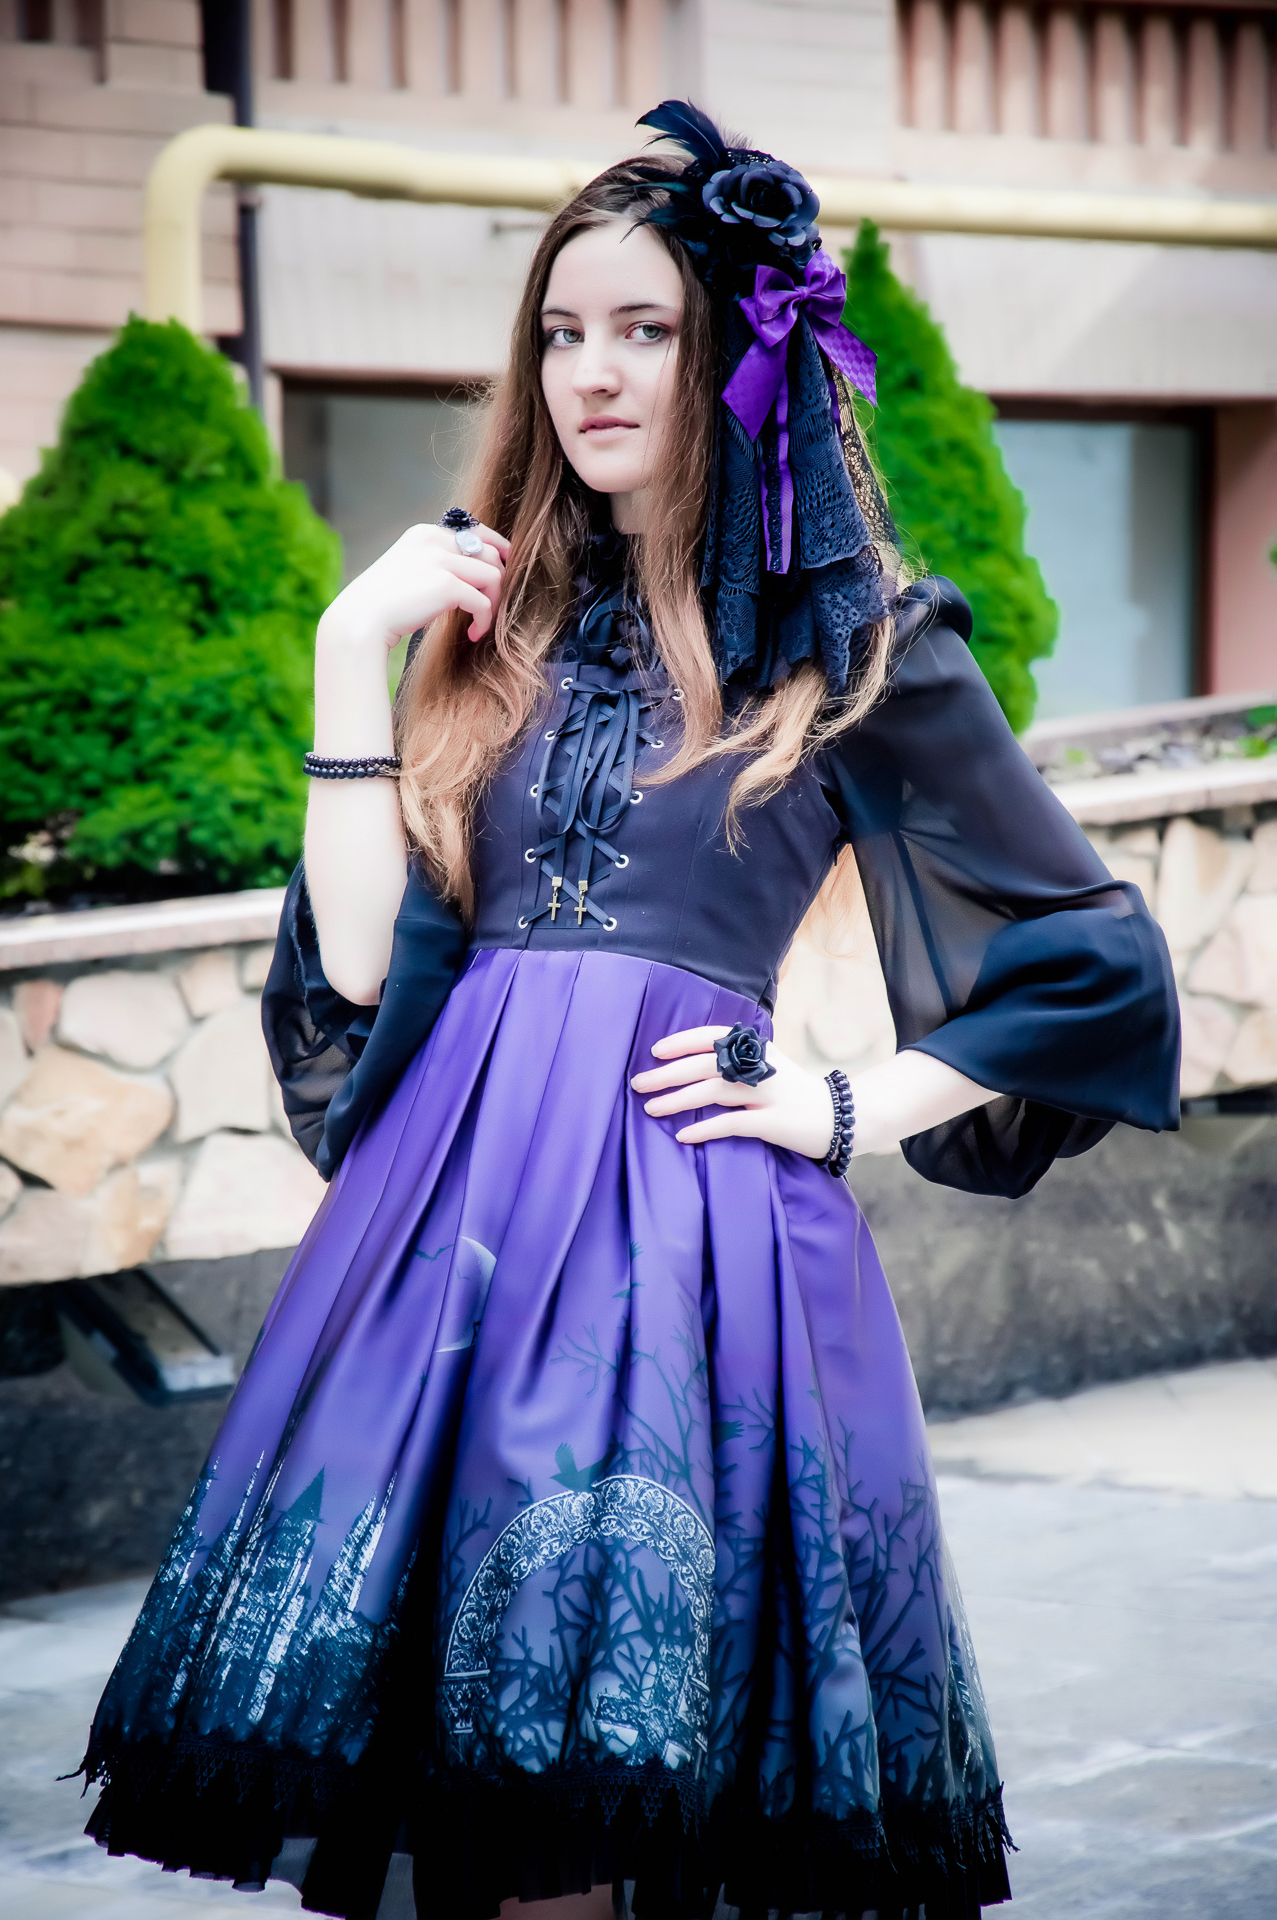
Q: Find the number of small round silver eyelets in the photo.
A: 10